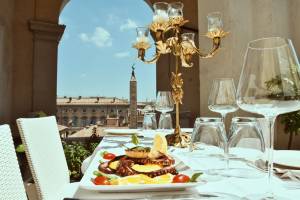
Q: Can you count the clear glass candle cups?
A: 5